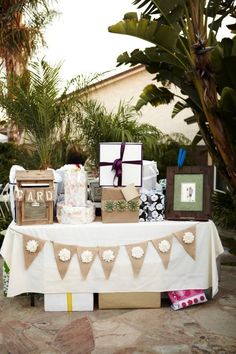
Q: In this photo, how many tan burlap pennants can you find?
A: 7